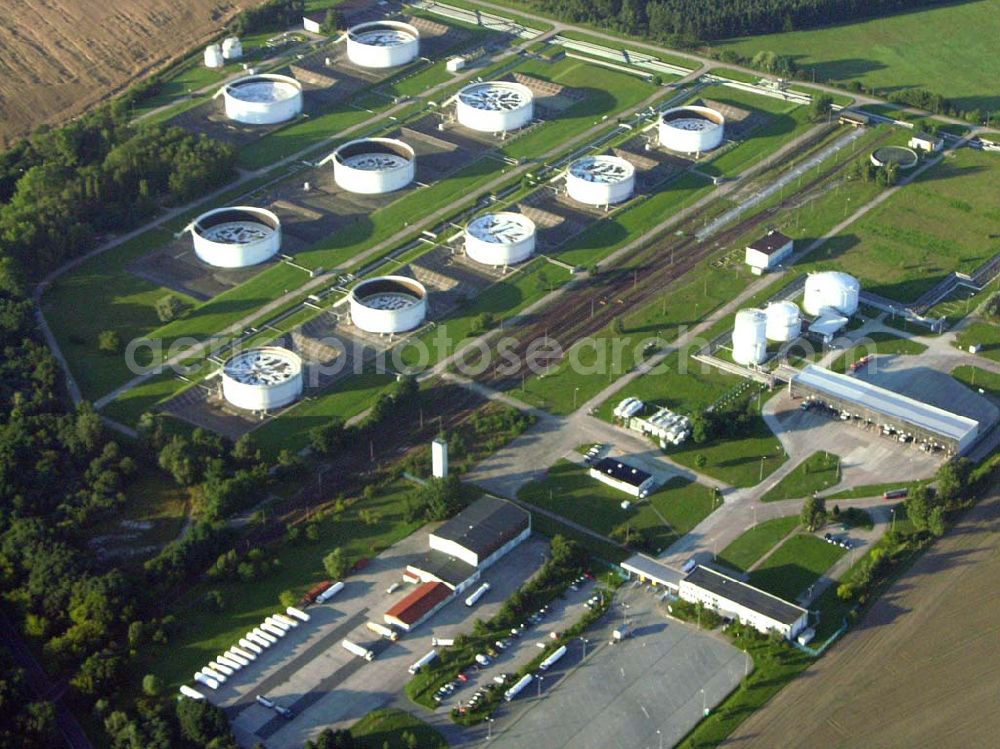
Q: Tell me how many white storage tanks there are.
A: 15